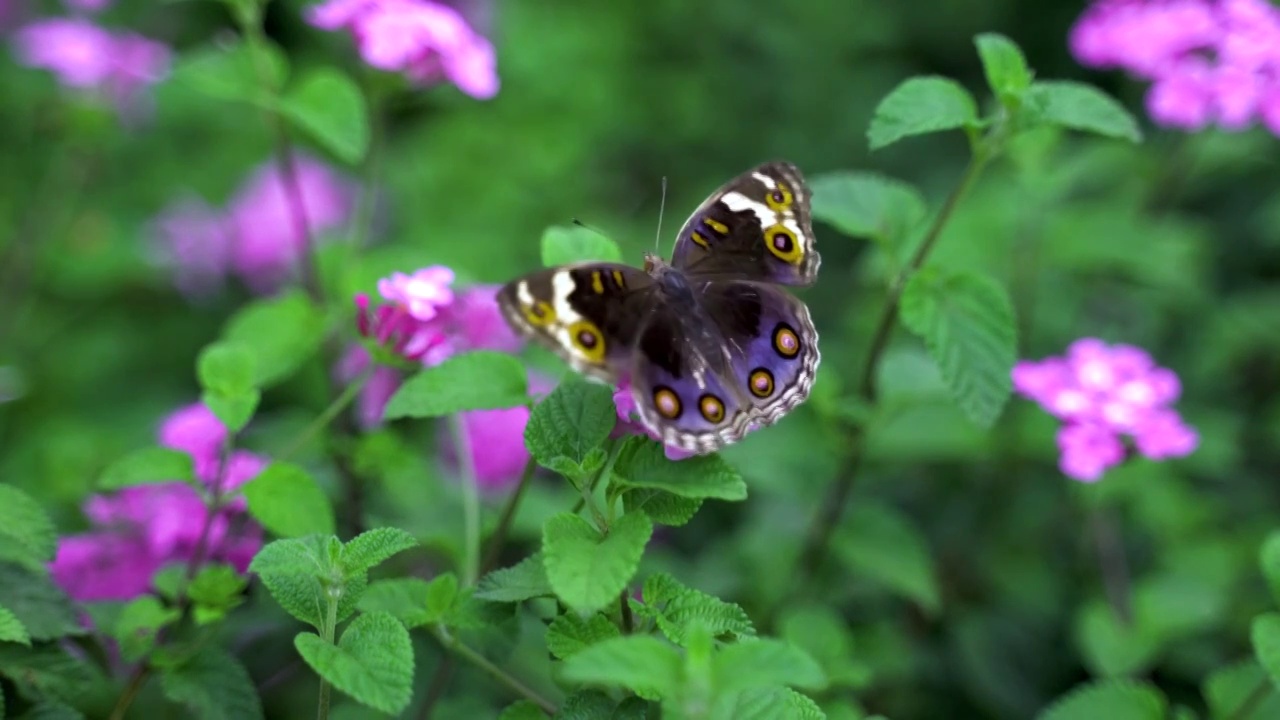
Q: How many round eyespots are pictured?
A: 8